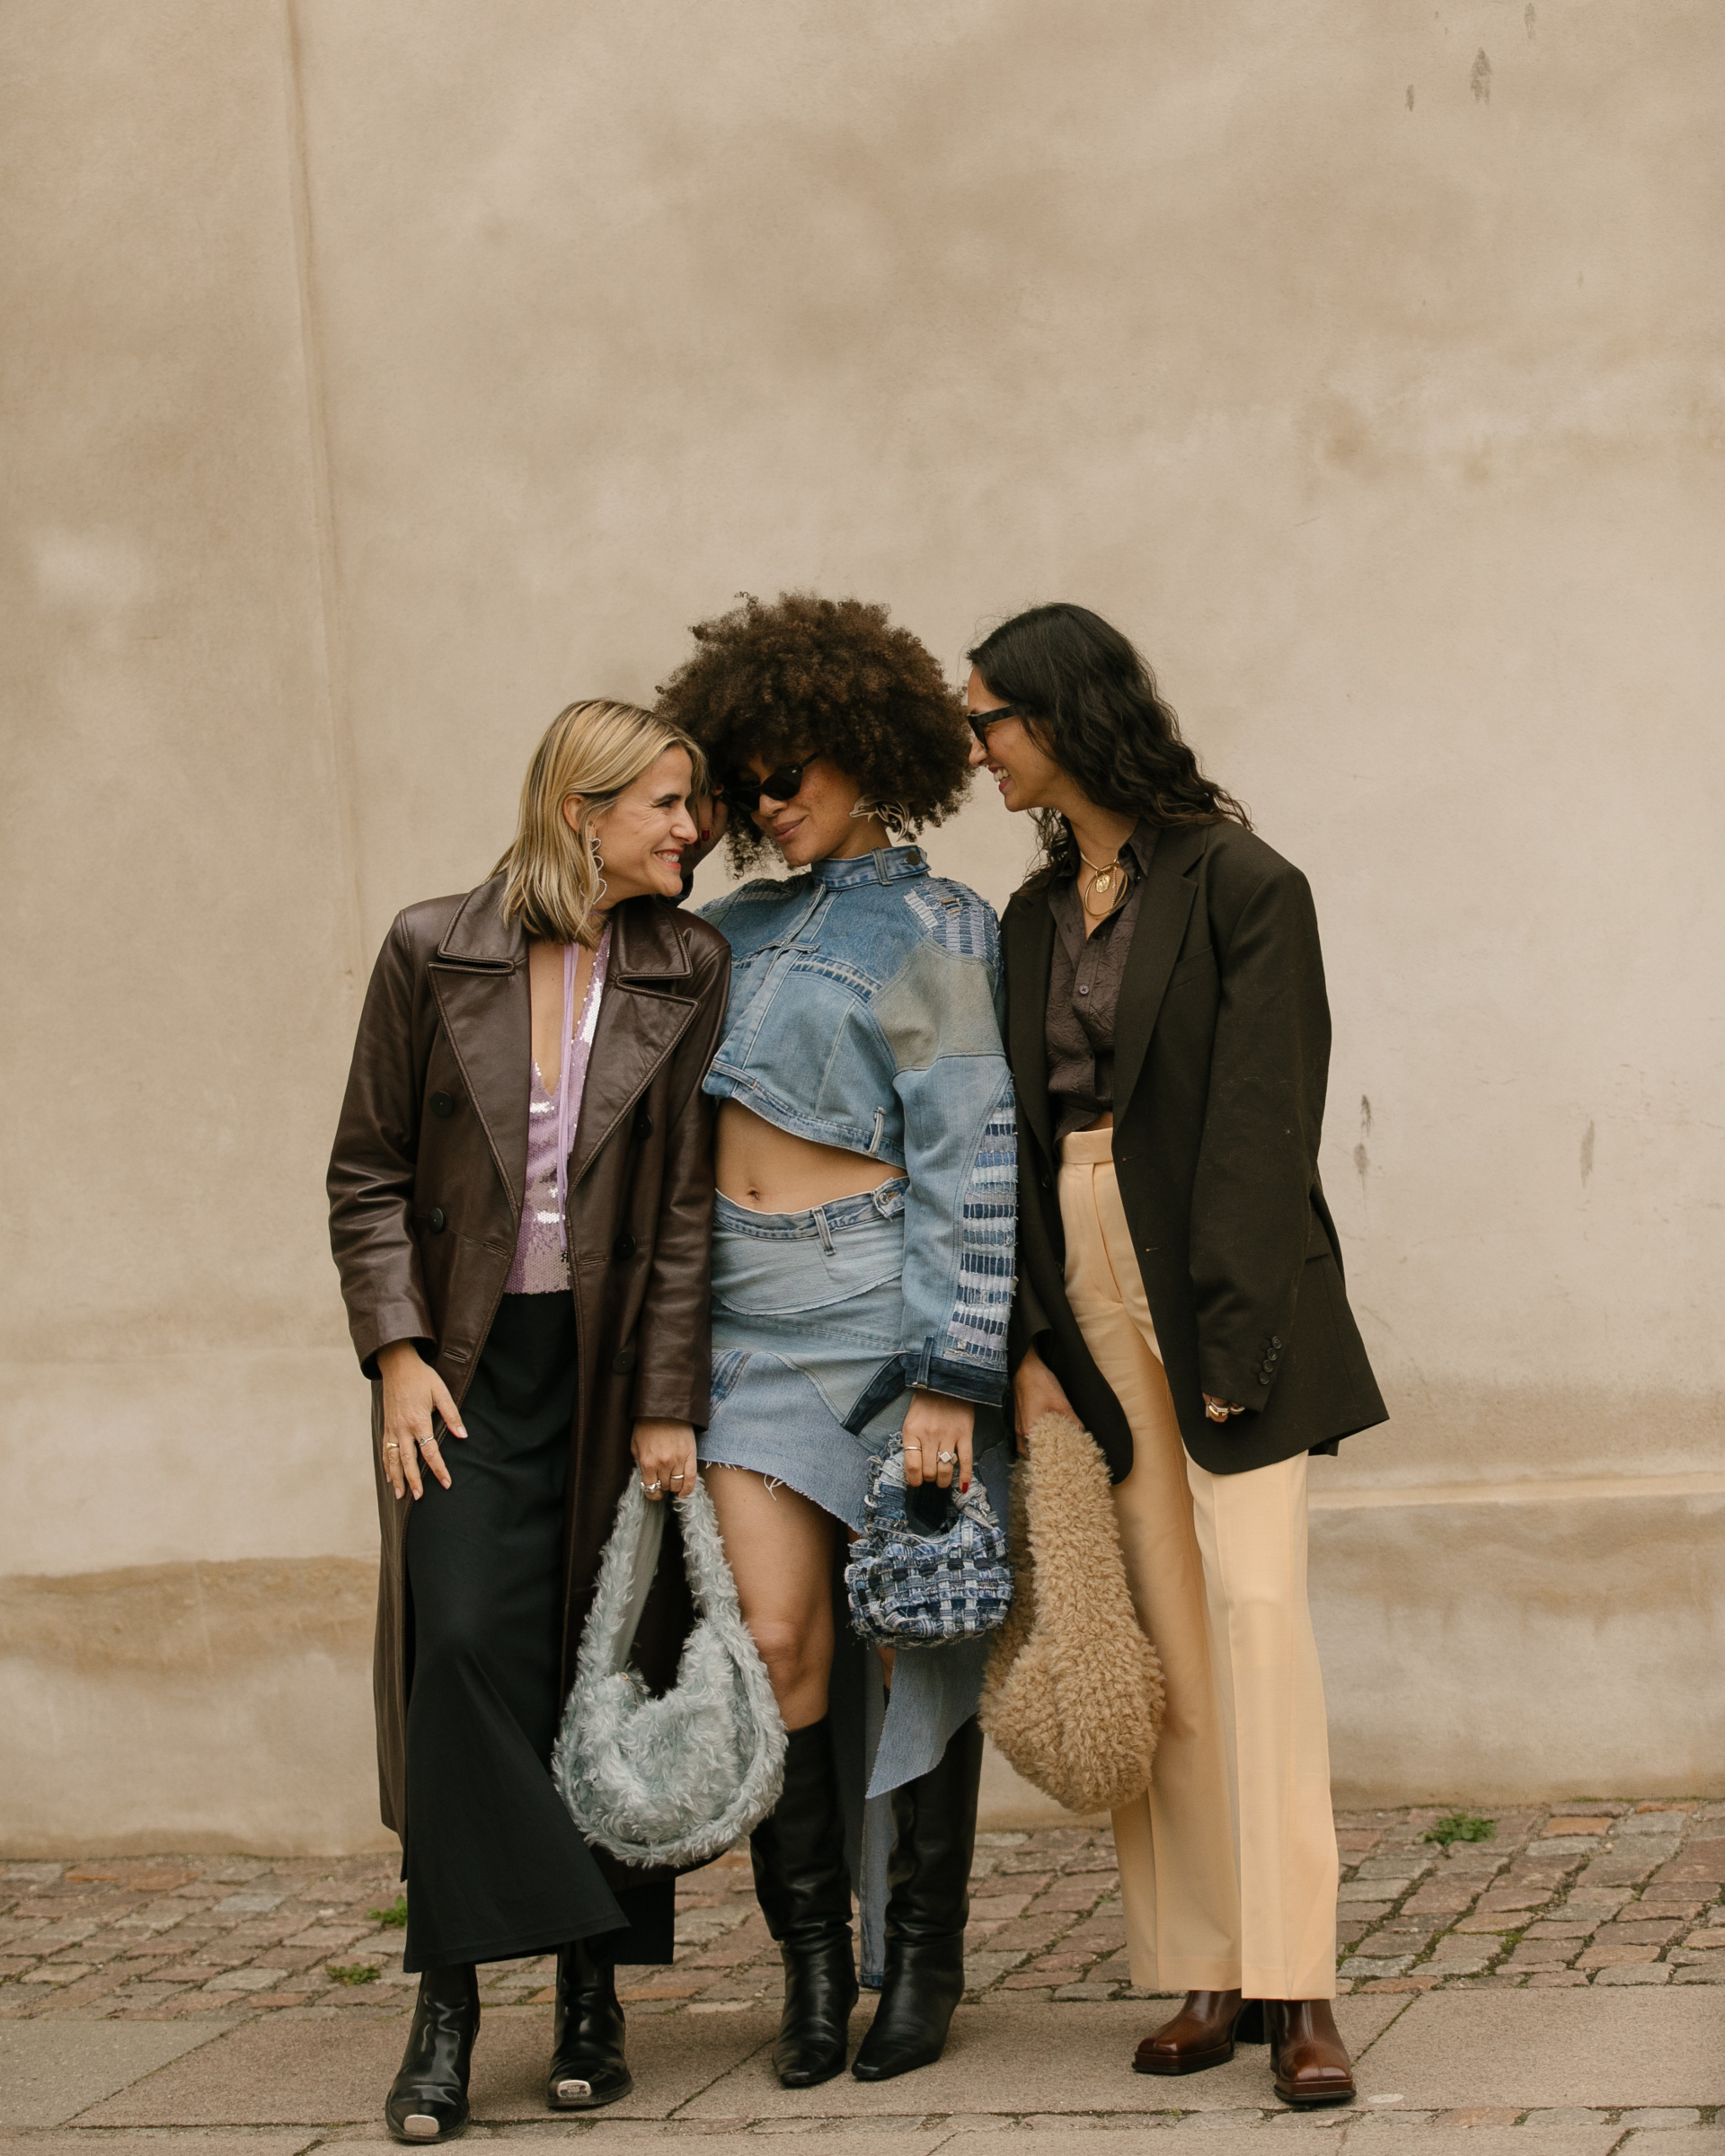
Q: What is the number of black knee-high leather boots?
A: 2